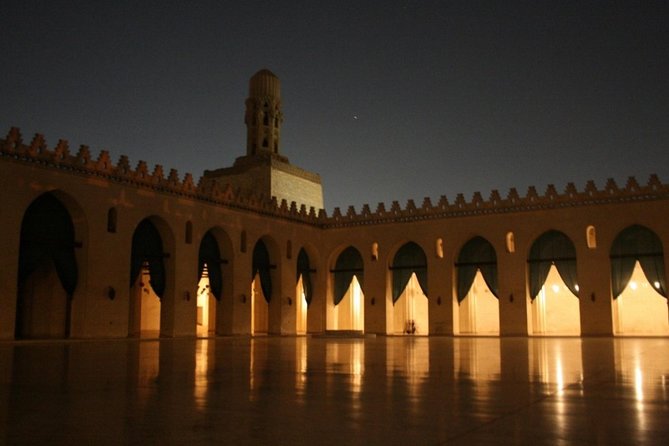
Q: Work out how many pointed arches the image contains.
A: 10